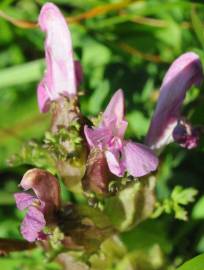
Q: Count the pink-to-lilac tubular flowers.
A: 4